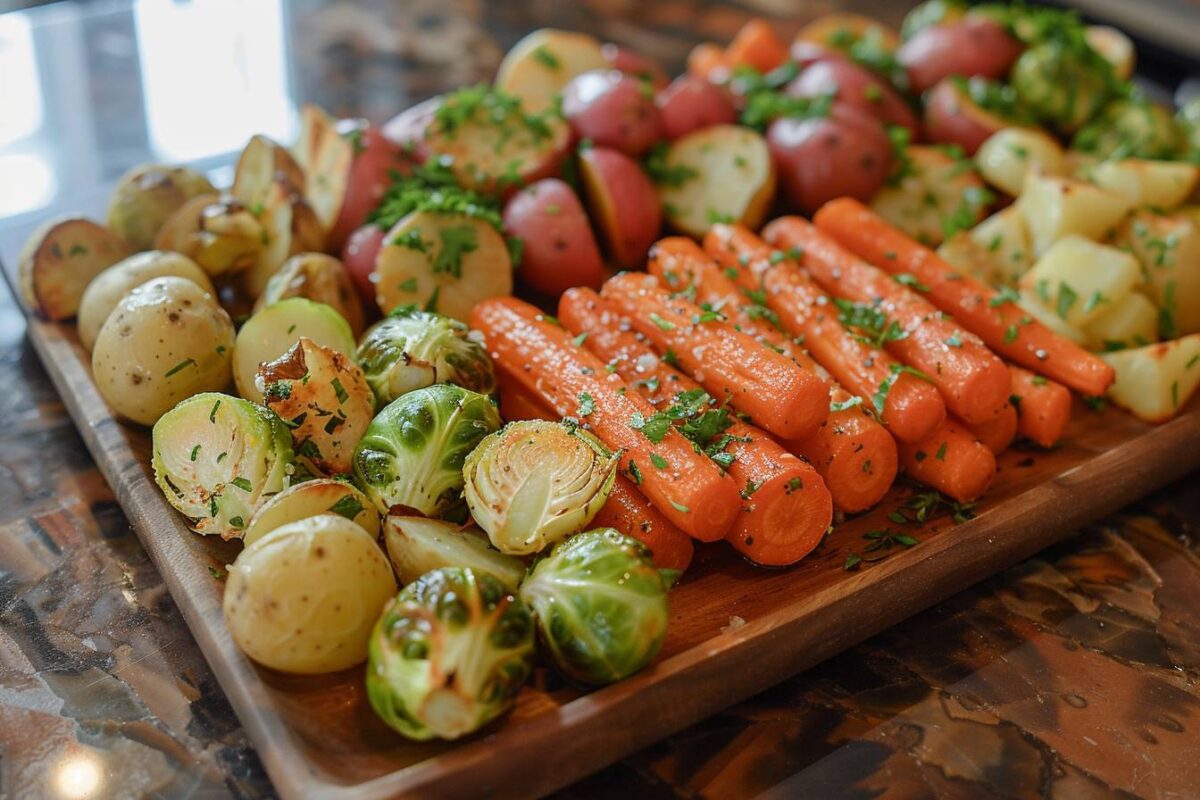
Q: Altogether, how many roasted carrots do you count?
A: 11